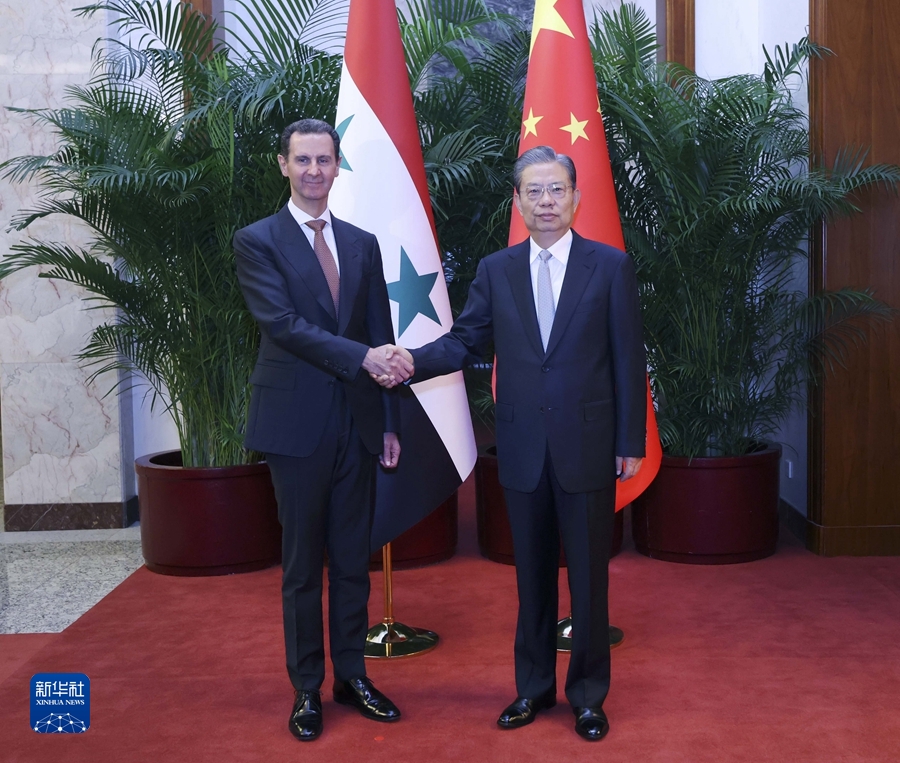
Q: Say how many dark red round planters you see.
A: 4